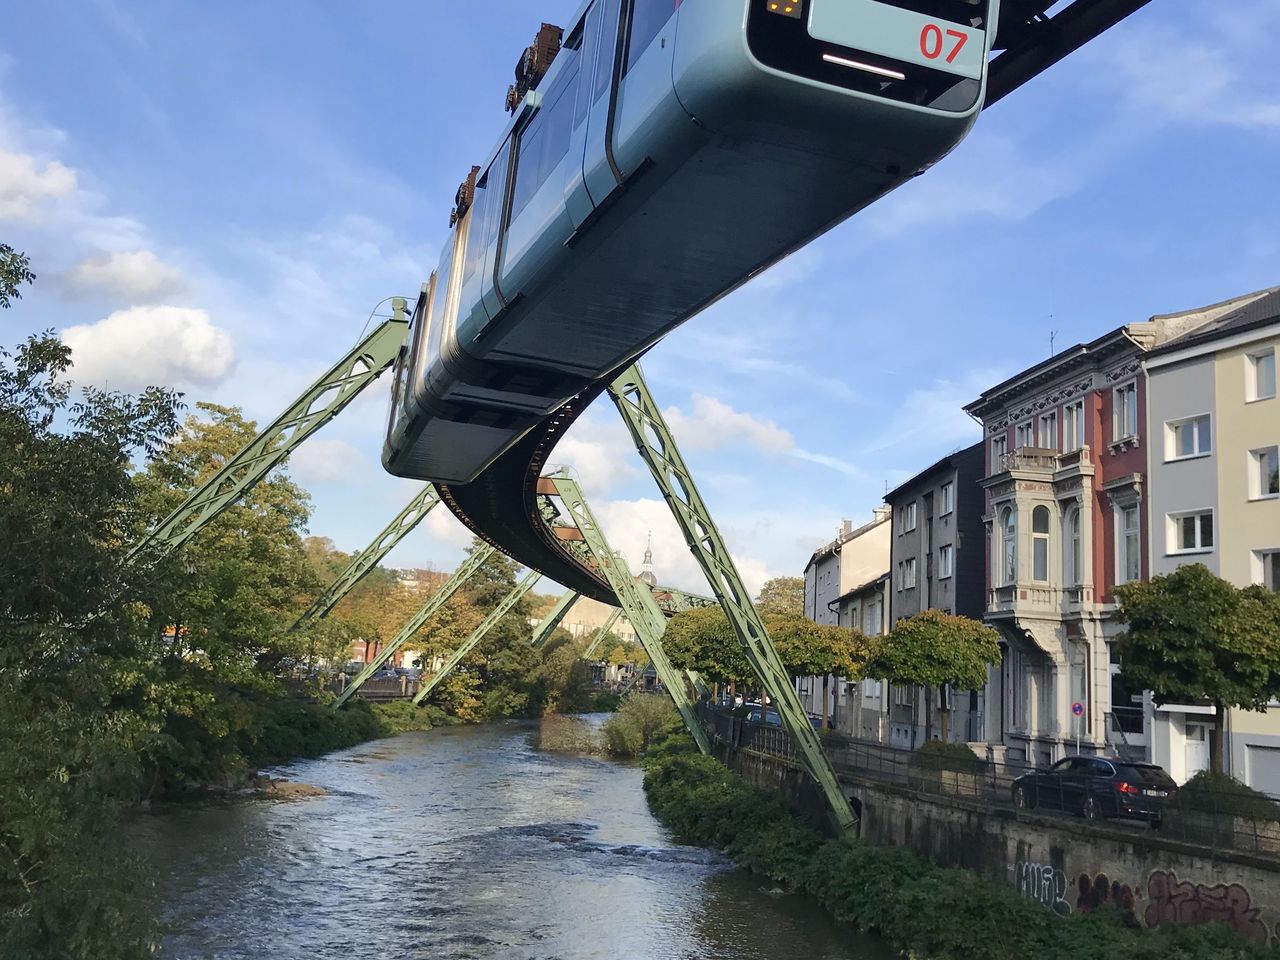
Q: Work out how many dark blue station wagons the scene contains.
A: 1